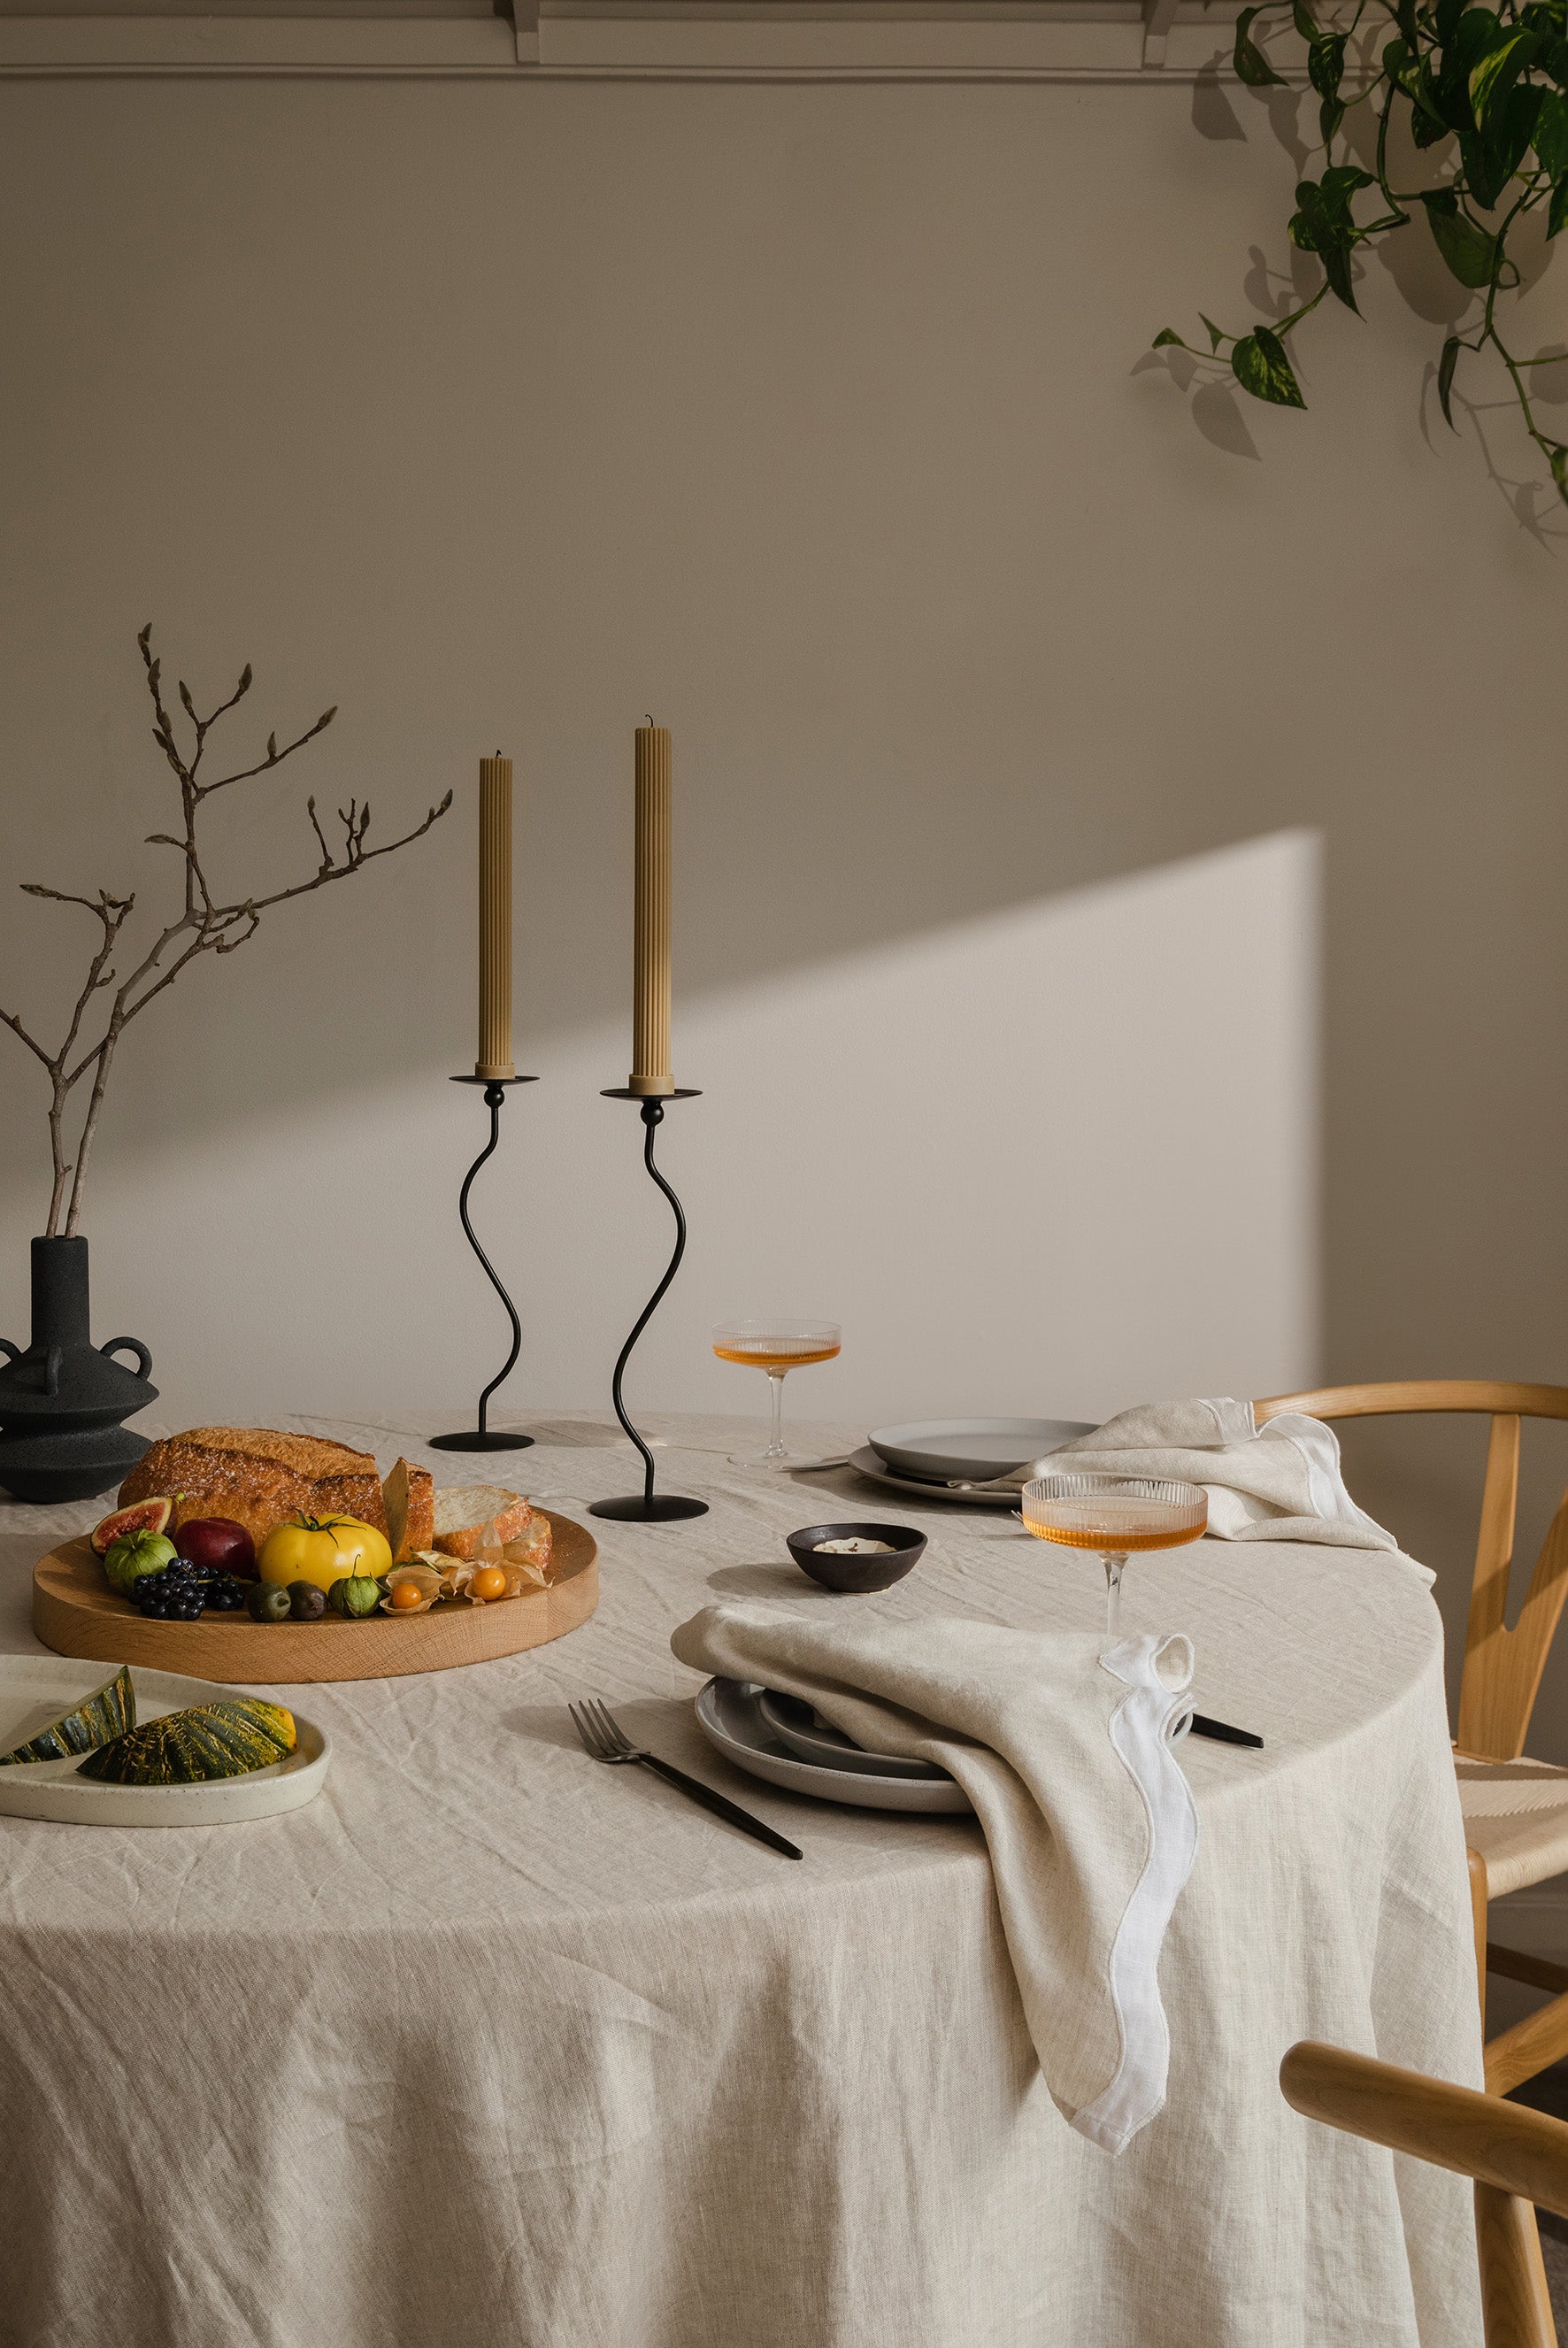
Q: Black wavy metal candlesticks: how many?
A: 2